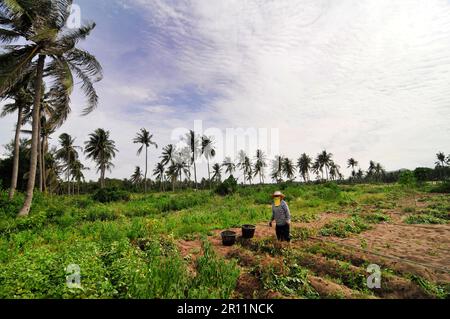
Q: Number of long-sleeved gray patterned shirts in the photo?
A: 1